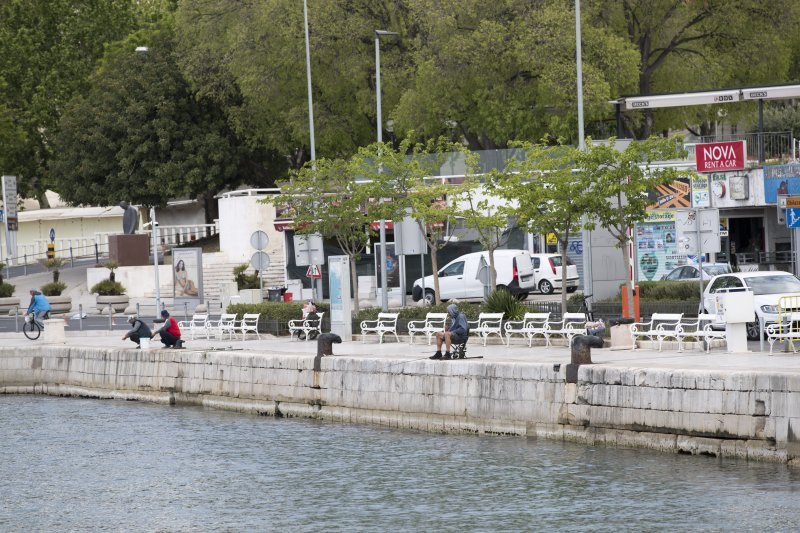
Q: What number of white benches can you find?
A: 12